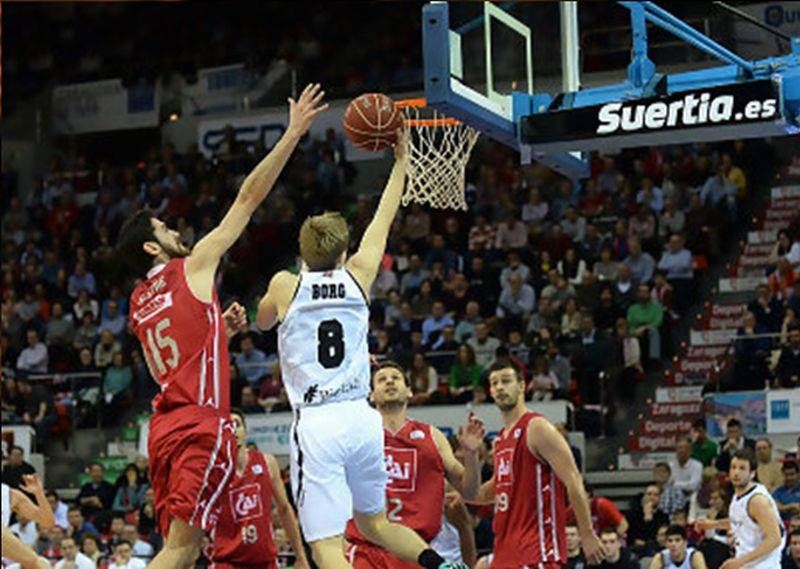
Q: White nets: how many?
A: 1